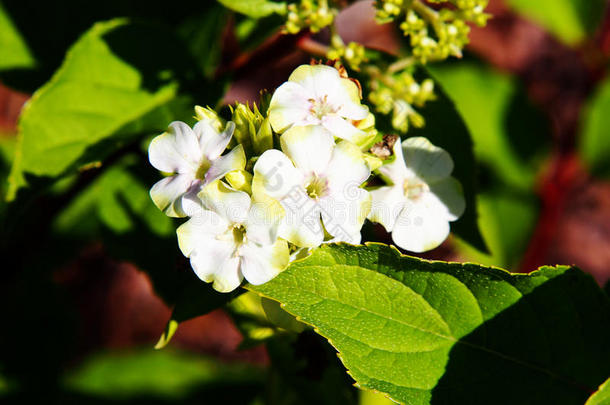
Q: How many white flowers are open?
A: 5